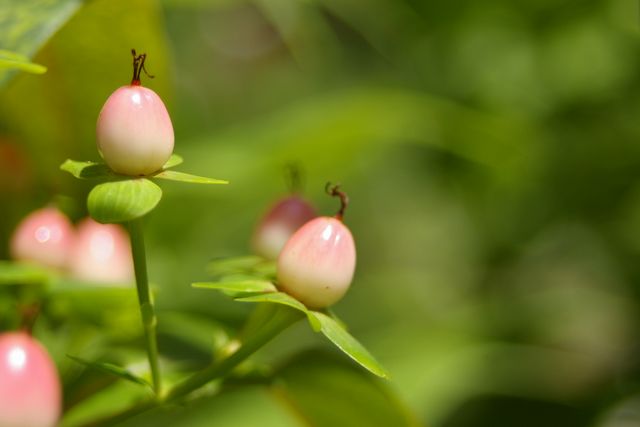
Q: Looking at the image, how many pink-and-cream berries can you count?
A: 6